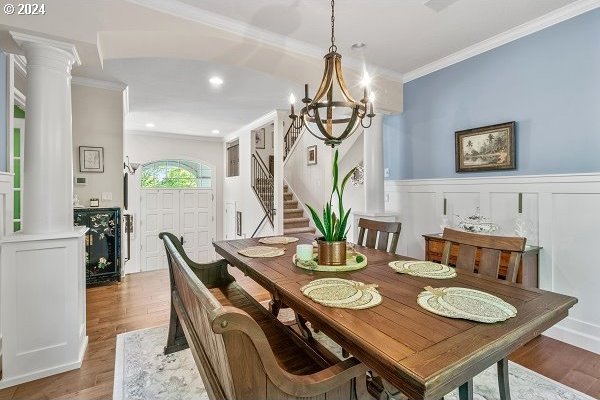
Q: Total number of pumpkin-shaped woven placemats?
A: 5